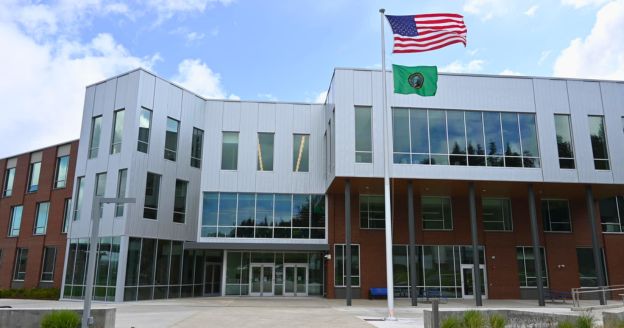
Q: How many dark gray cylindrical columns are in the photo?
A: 5